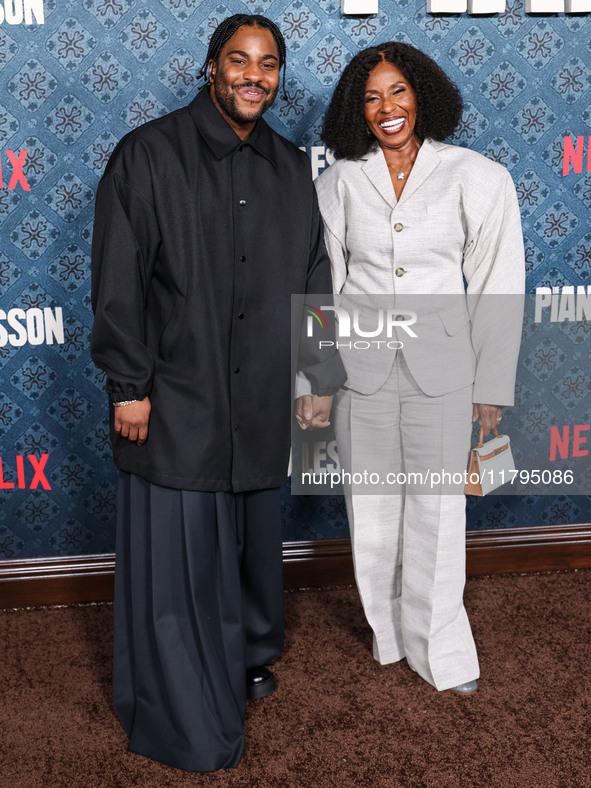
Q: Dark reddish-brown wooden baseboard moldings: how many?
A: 1